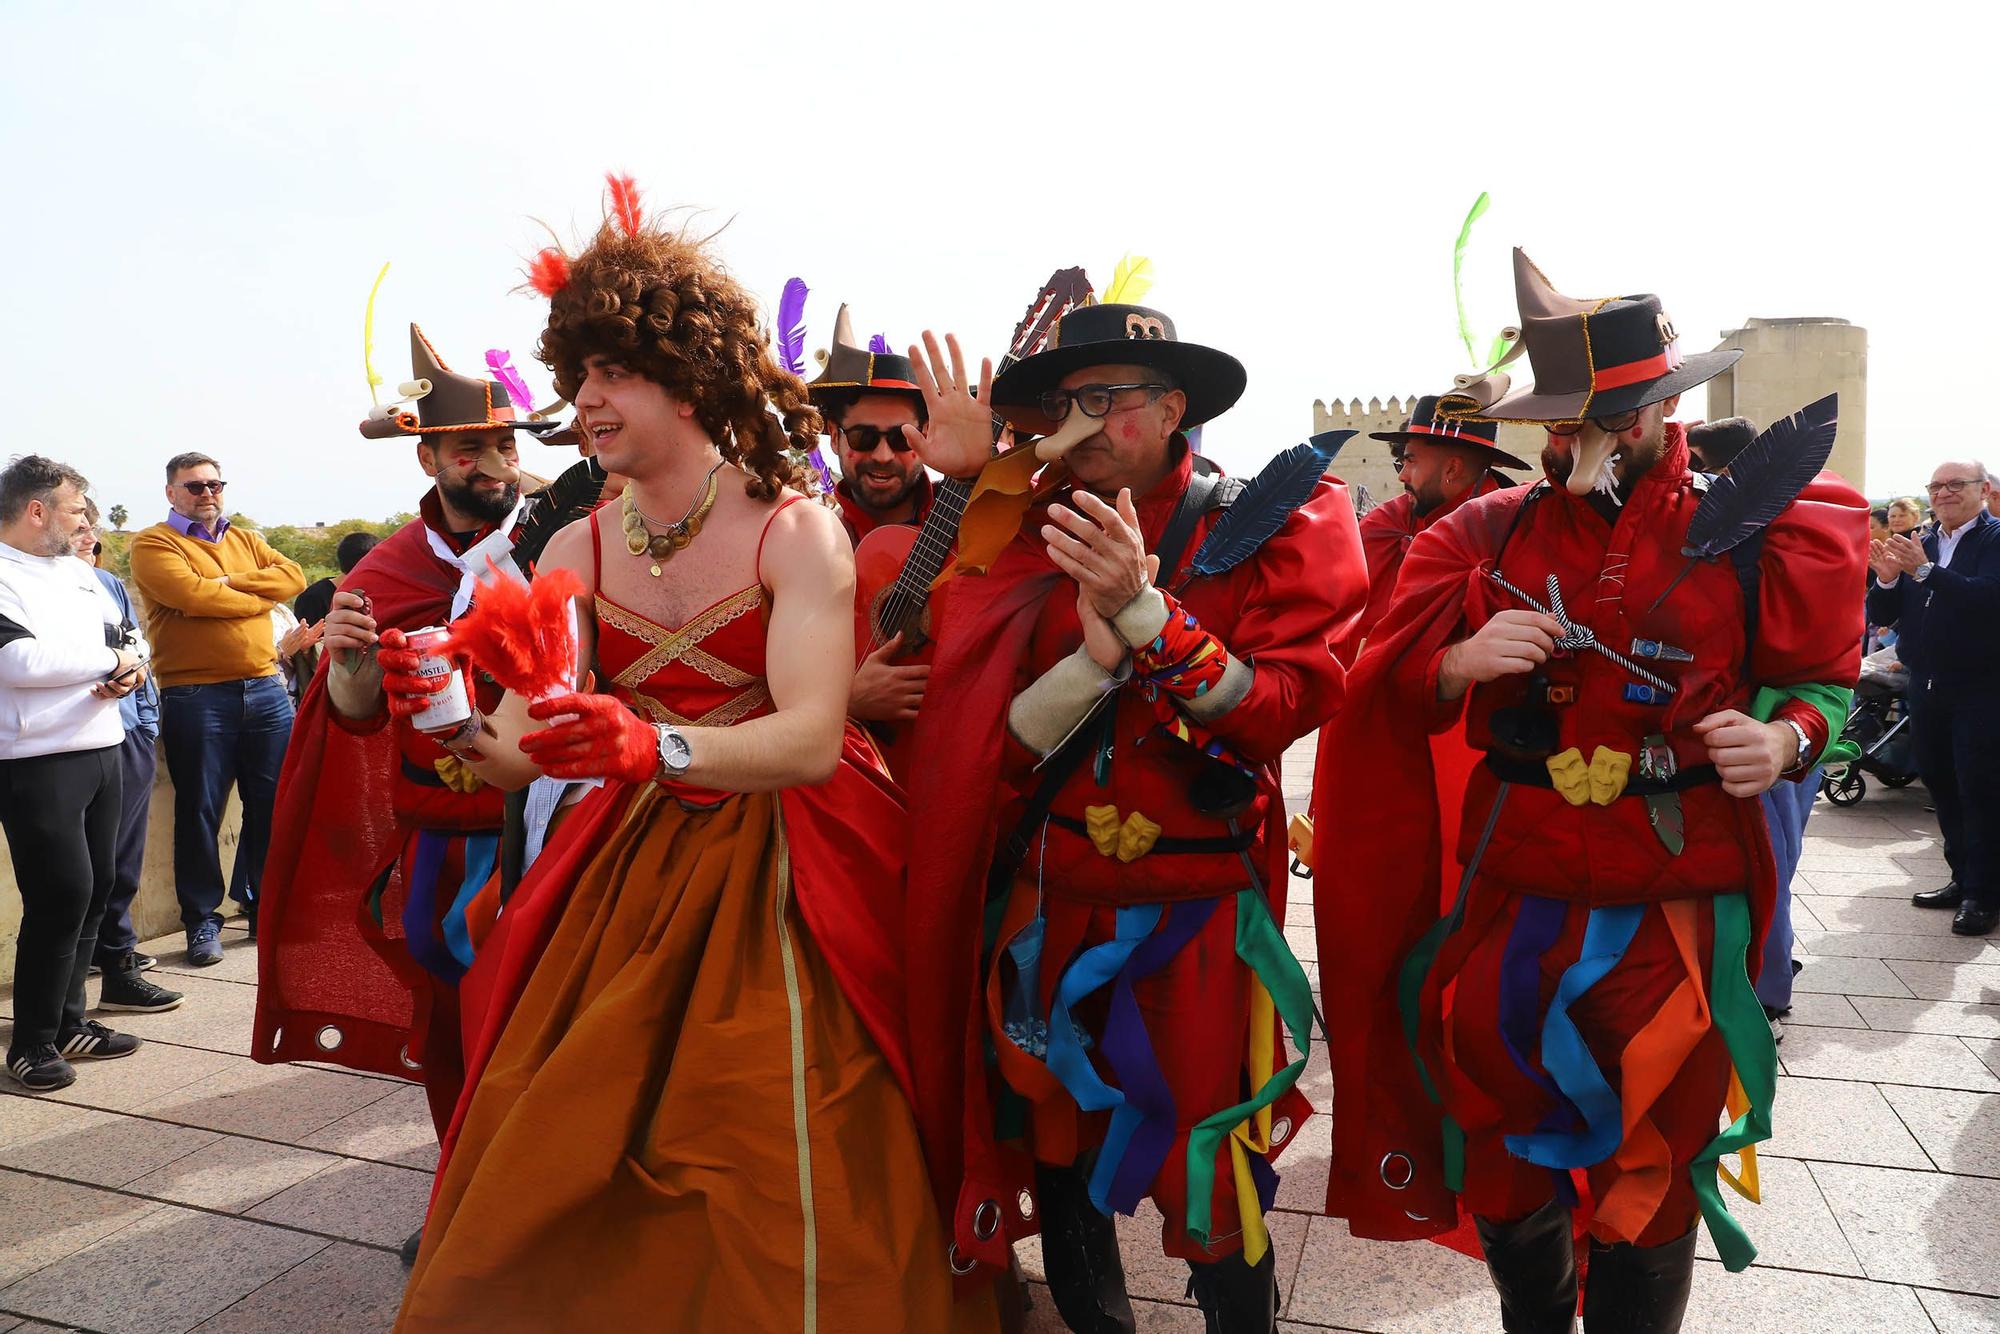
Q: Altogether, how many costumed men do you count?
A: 6